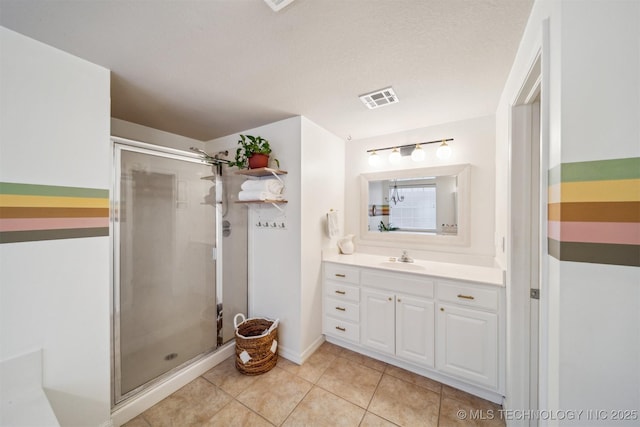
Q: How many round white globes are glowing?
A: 4